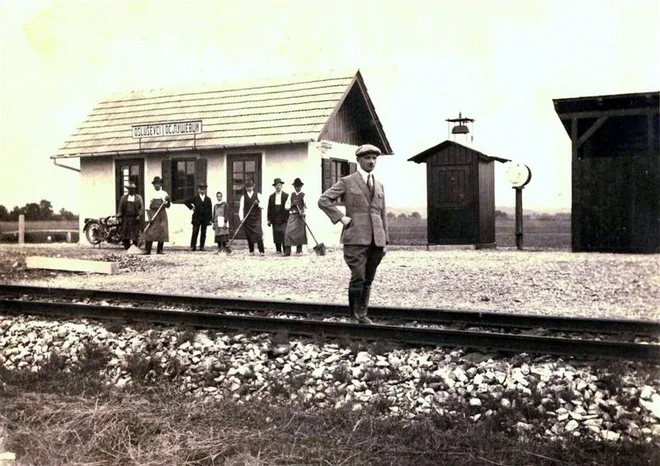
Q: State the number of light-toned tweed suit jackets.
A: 1